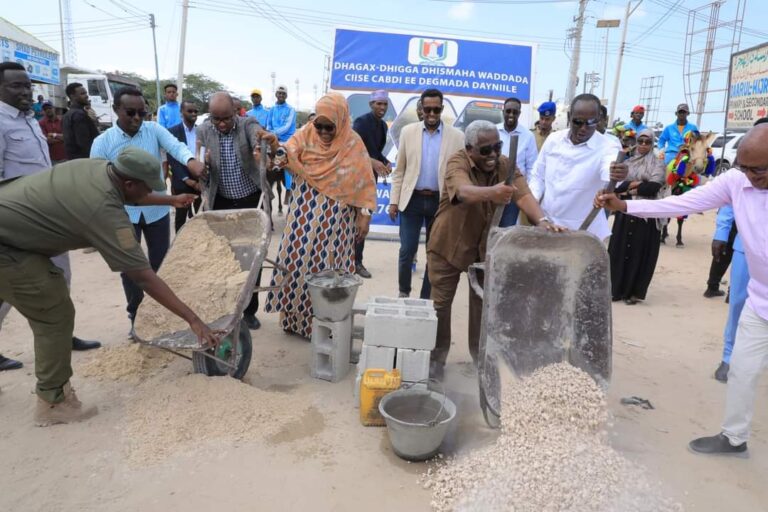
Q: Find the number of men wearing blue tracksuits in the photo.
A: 5